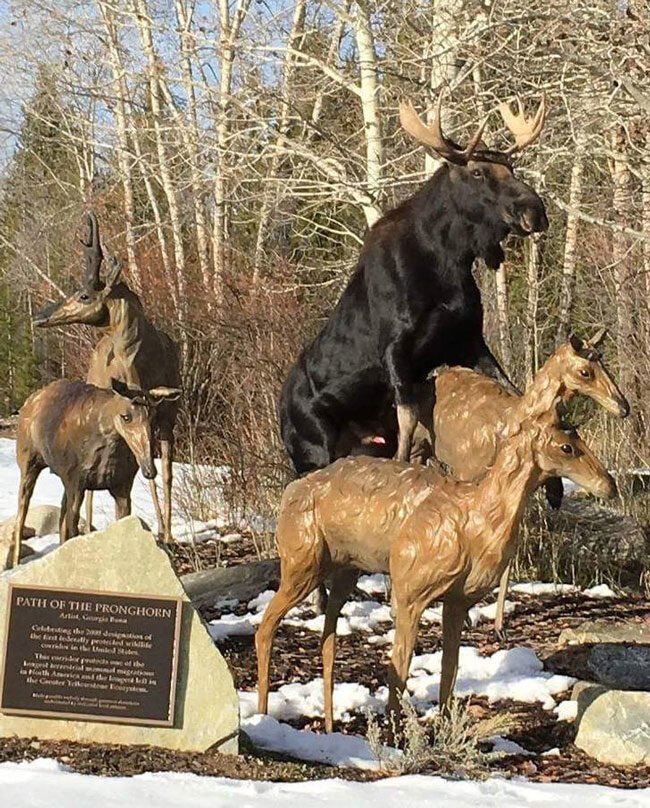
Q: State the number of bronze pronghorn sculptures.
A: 4